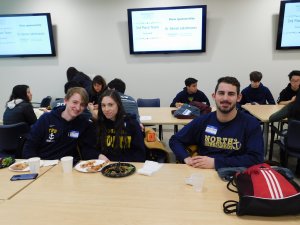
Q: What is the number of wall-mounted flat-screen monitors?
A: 3